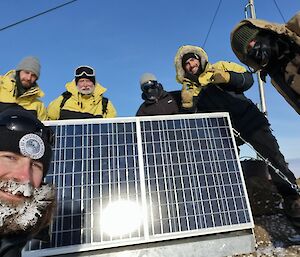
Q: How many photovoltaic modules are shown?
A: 2